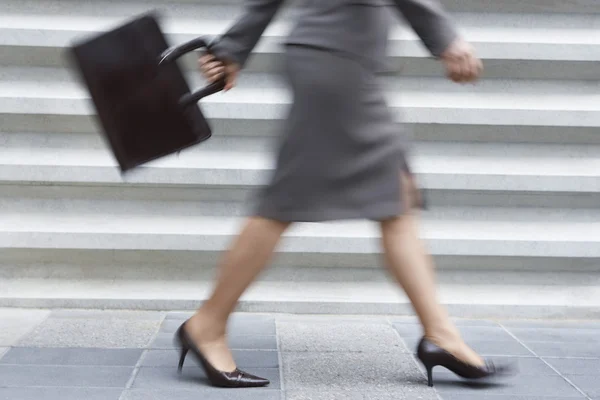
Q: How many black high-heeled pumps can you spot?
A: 2